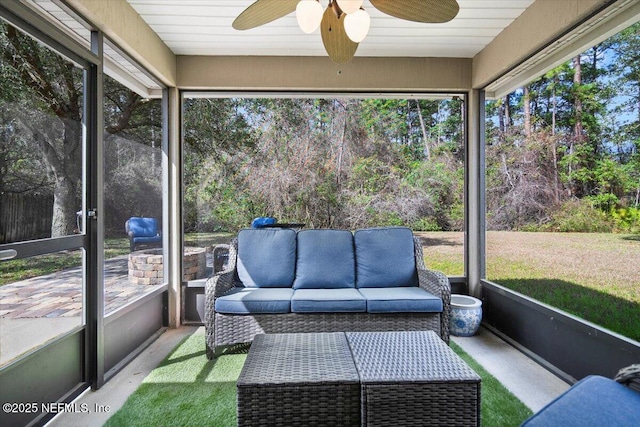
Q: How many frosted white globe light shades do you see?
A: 3